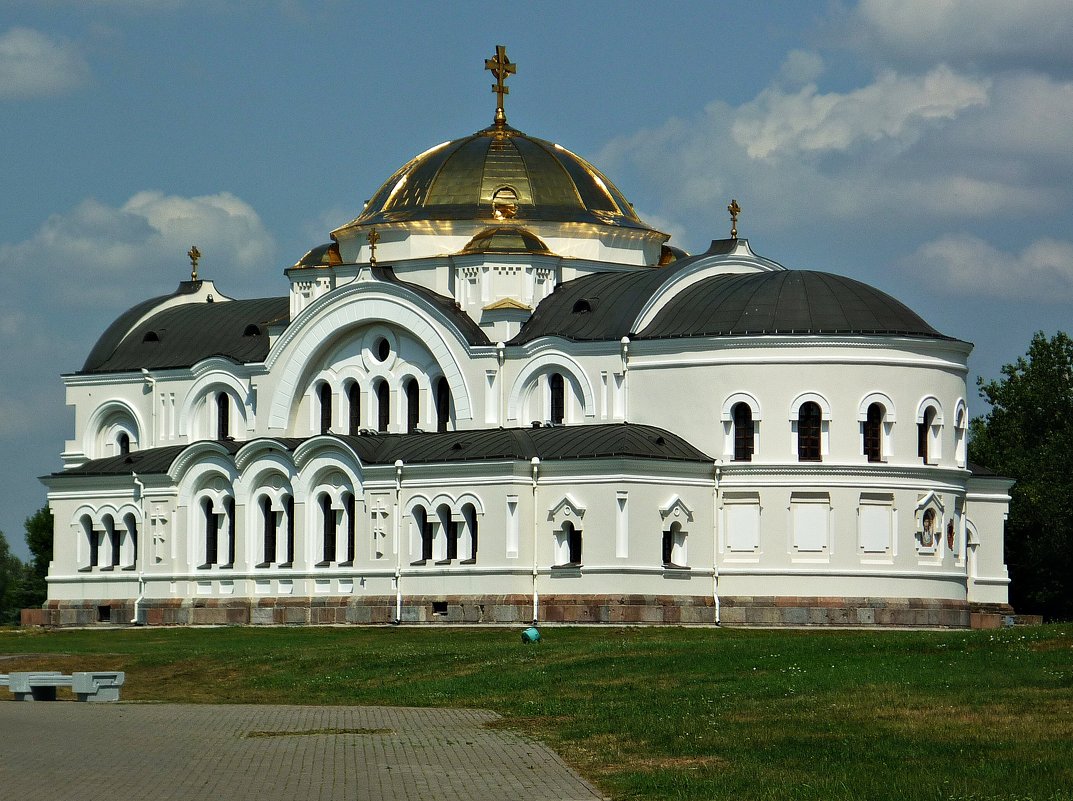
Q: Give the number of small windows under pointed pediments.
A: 2